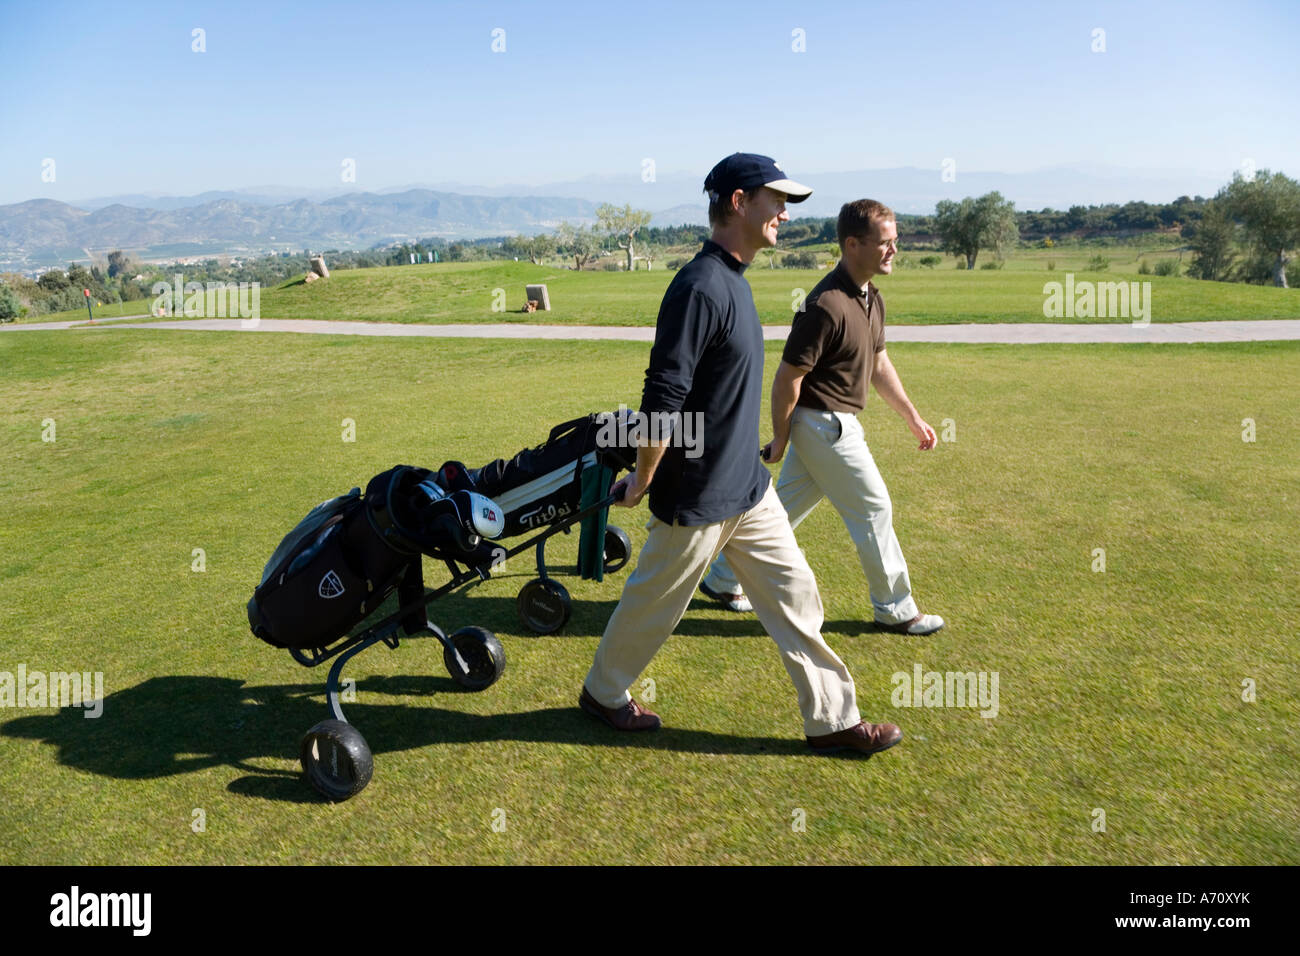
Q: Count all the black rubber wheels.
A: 4